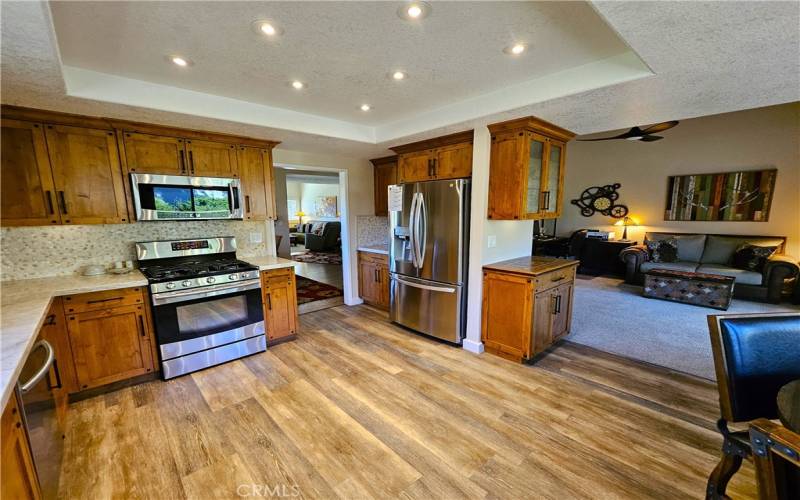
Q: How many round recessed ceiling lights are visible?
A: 7